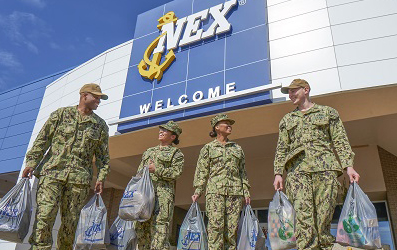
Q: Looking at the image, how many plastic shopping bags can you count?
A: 8